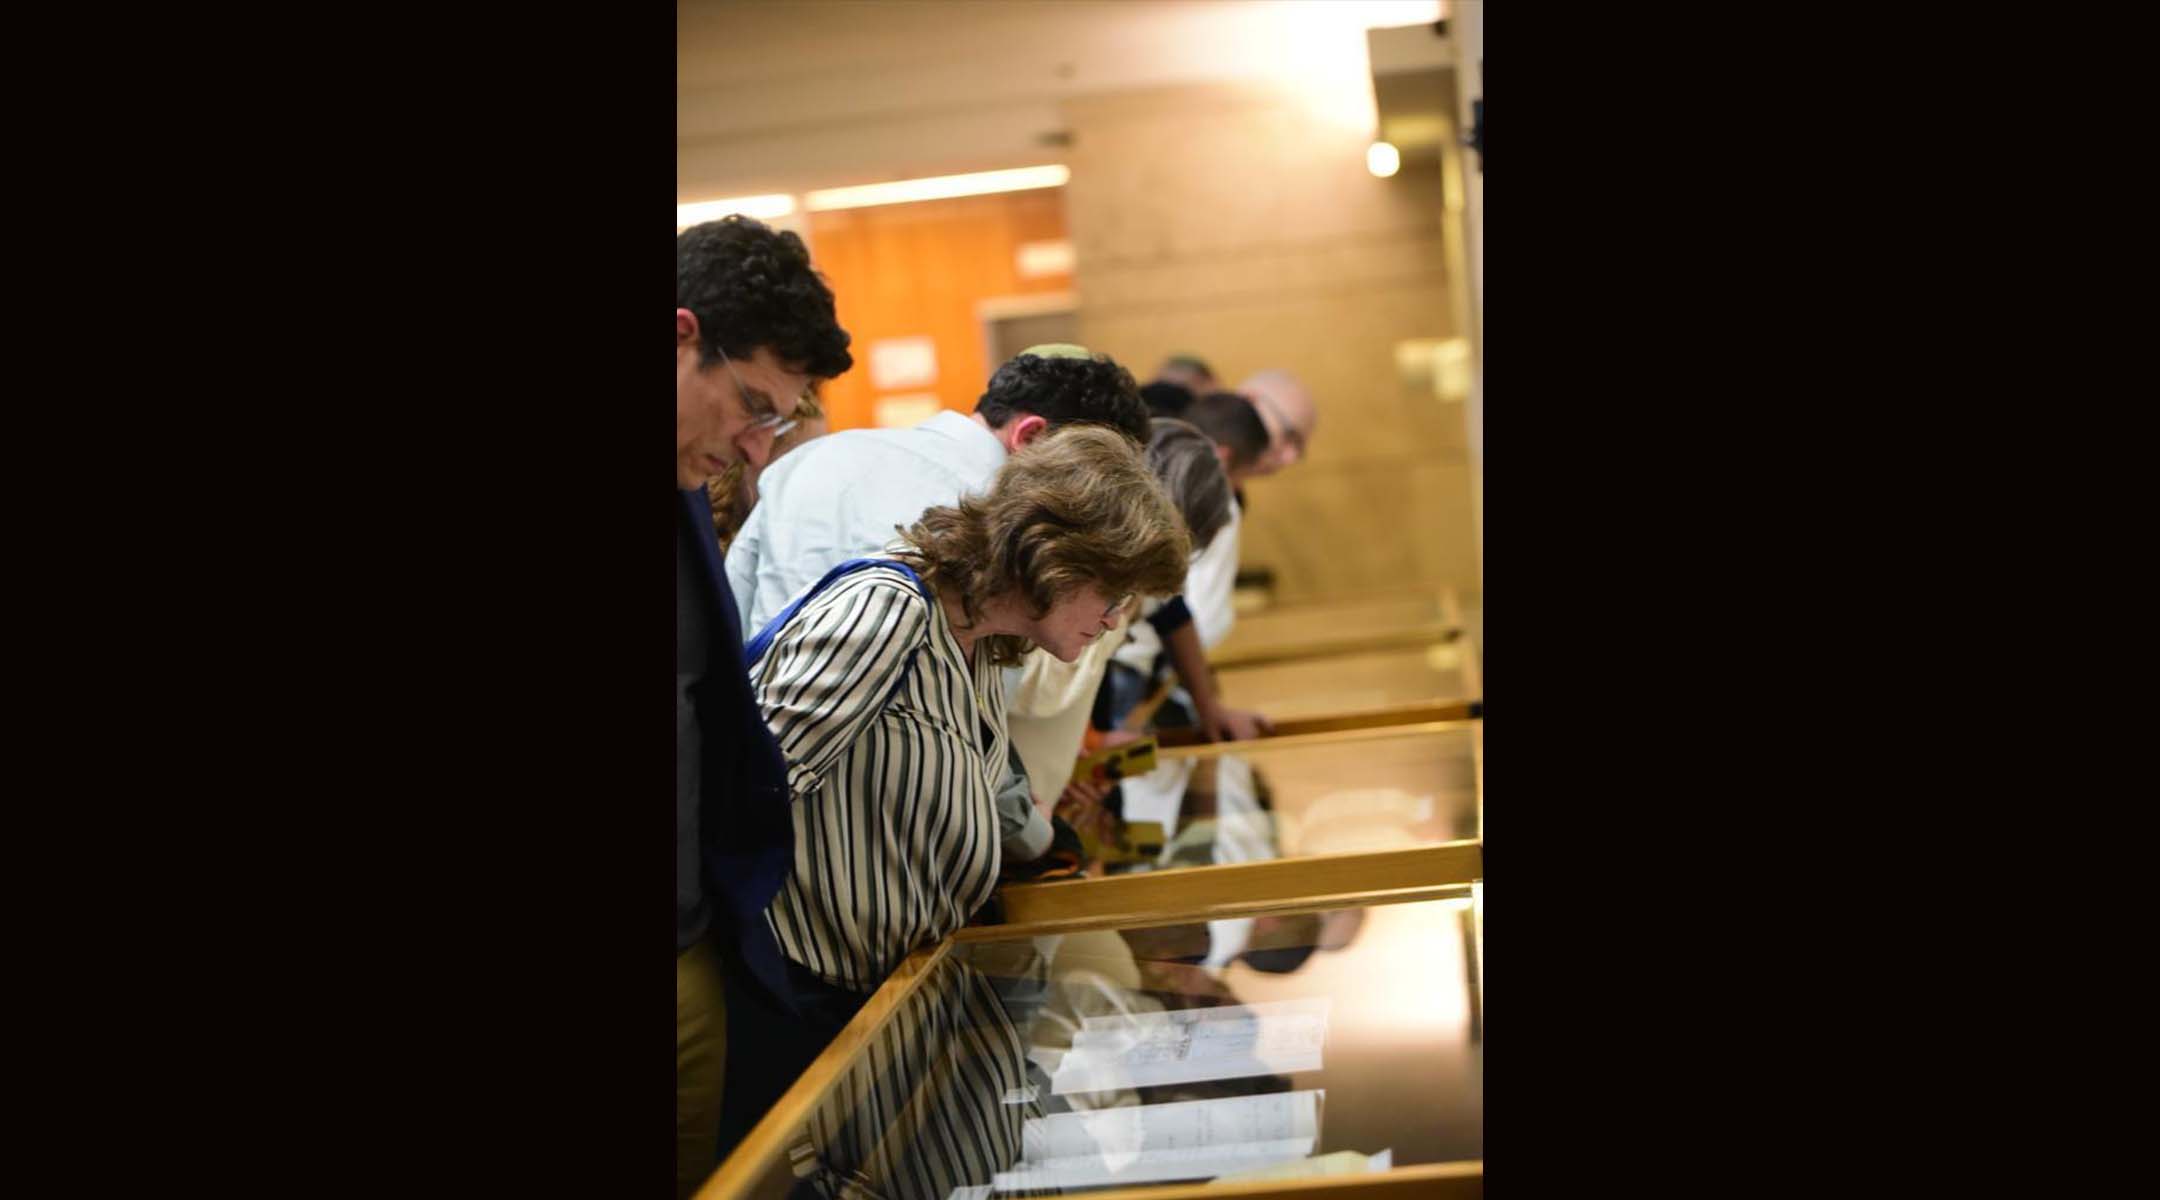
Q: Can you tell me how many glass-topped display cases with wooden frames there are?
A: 4